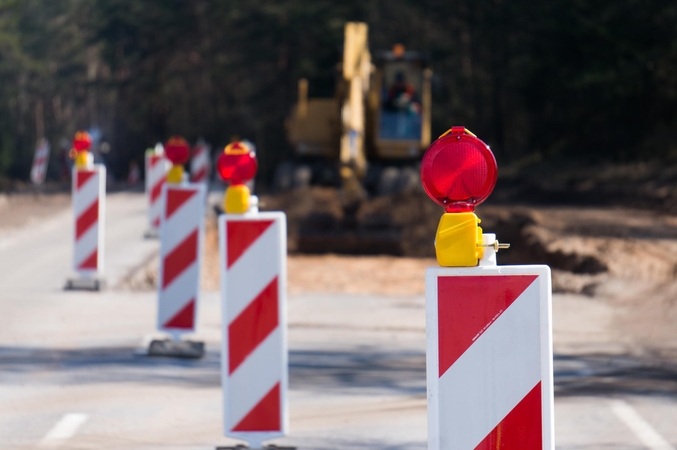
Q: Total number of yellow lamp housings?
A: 4